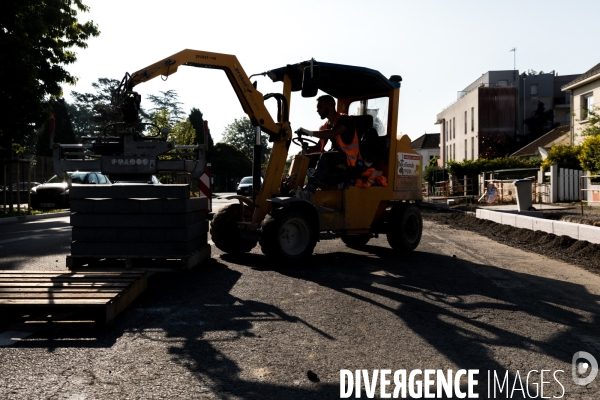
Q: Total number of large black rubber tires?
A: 4